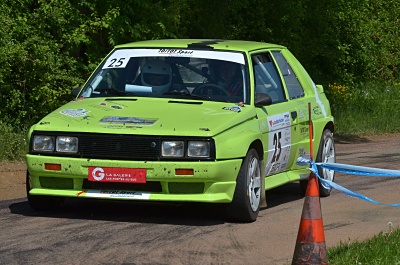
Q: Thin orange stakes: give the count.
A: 1